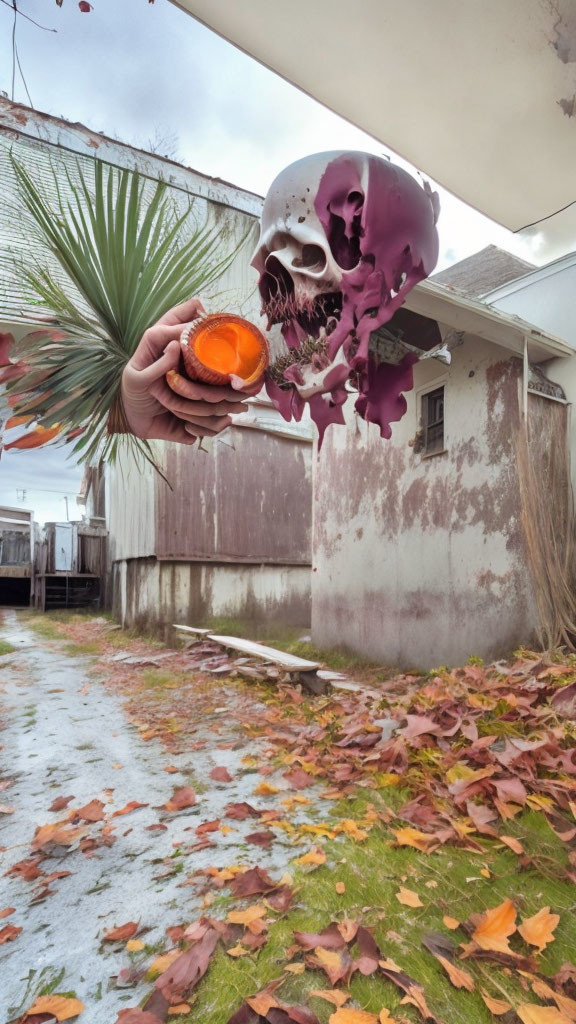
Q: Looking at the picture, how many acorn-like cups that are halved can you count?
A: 1